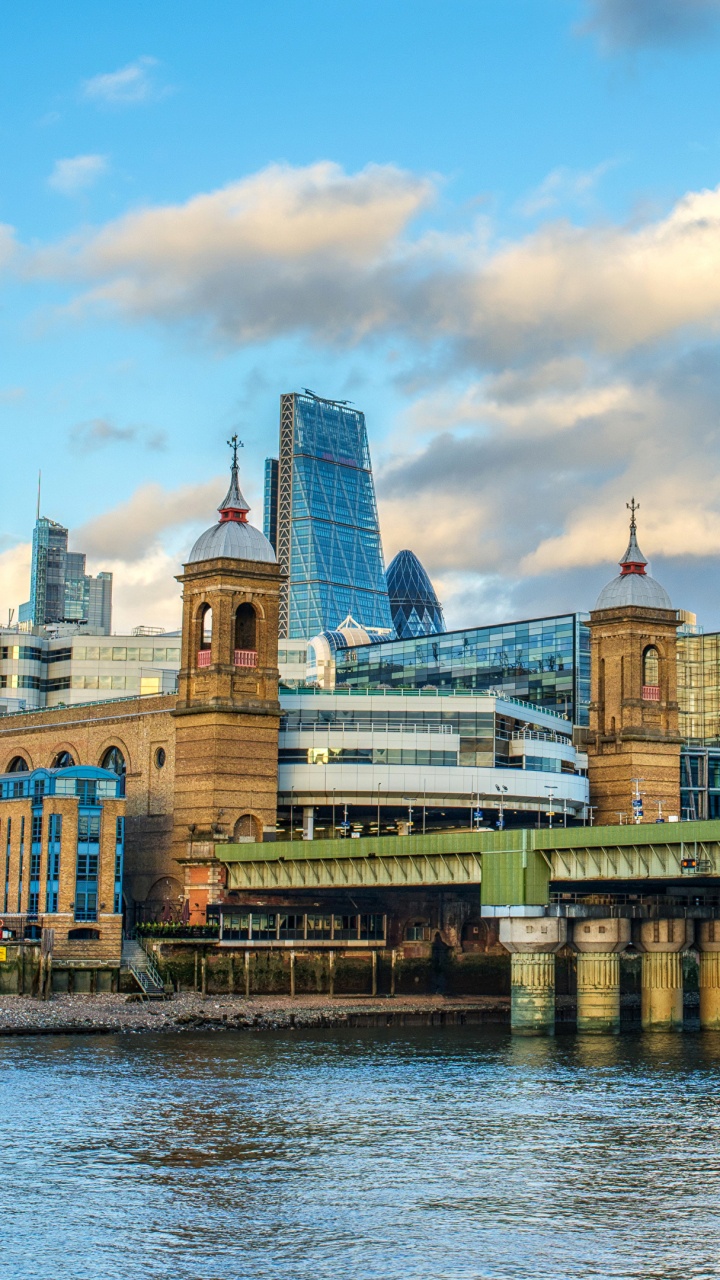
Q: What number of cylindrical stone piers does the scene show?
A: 4